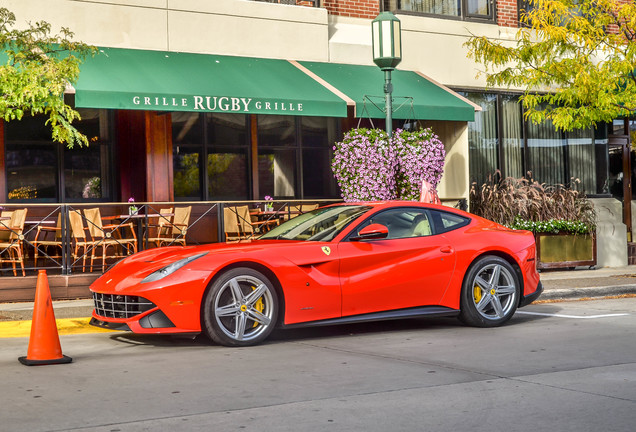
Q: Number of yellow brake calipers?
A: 2